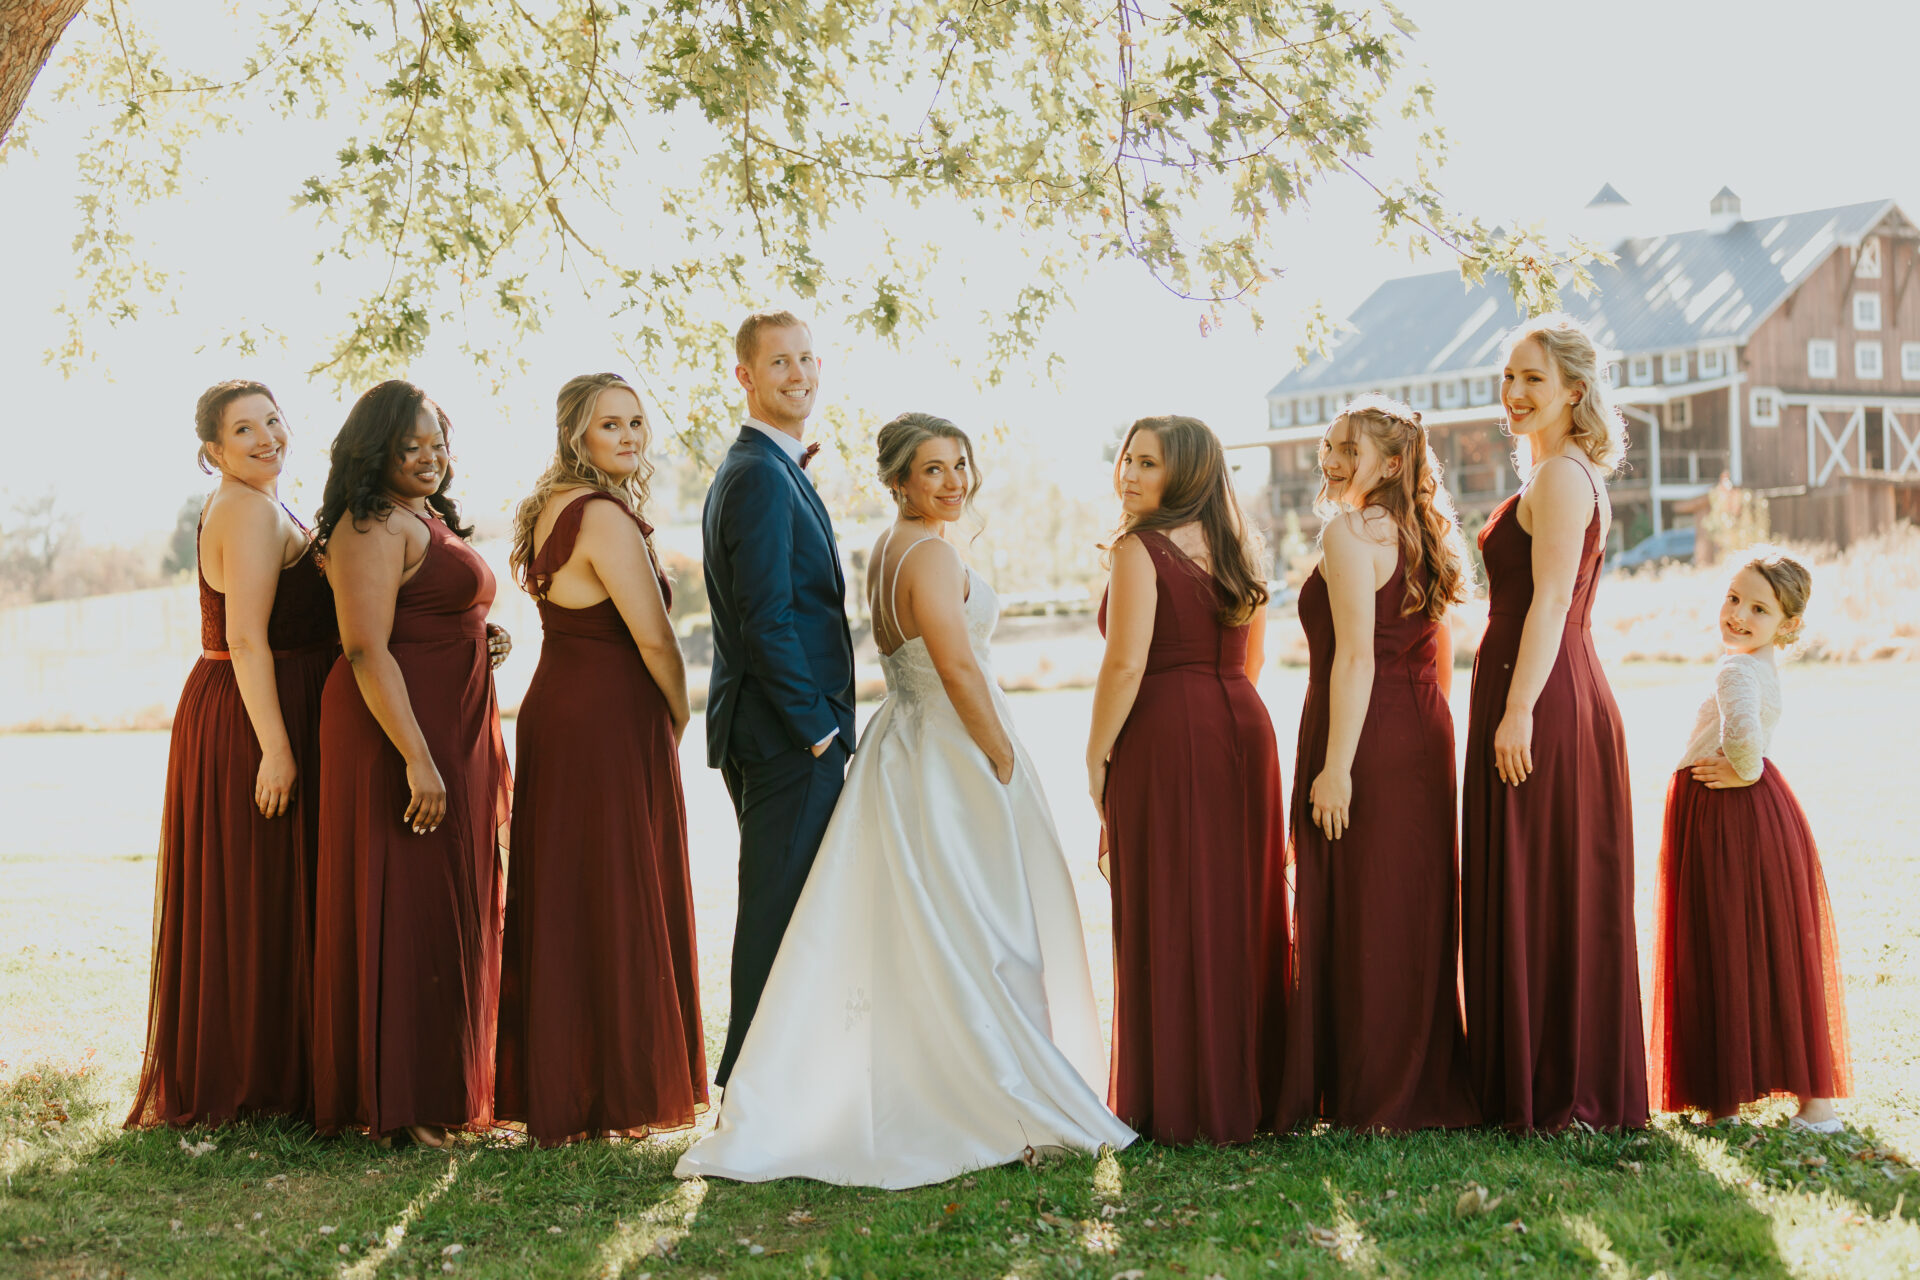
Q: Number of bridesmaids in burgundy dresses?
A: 6